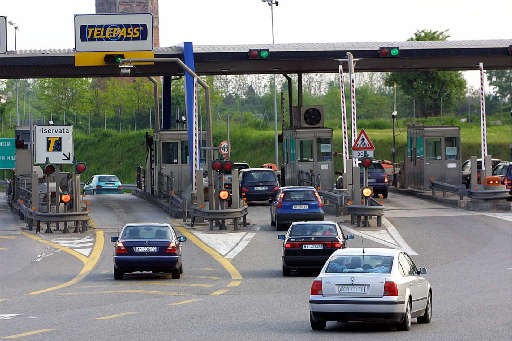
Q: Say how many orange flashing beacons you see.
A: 3